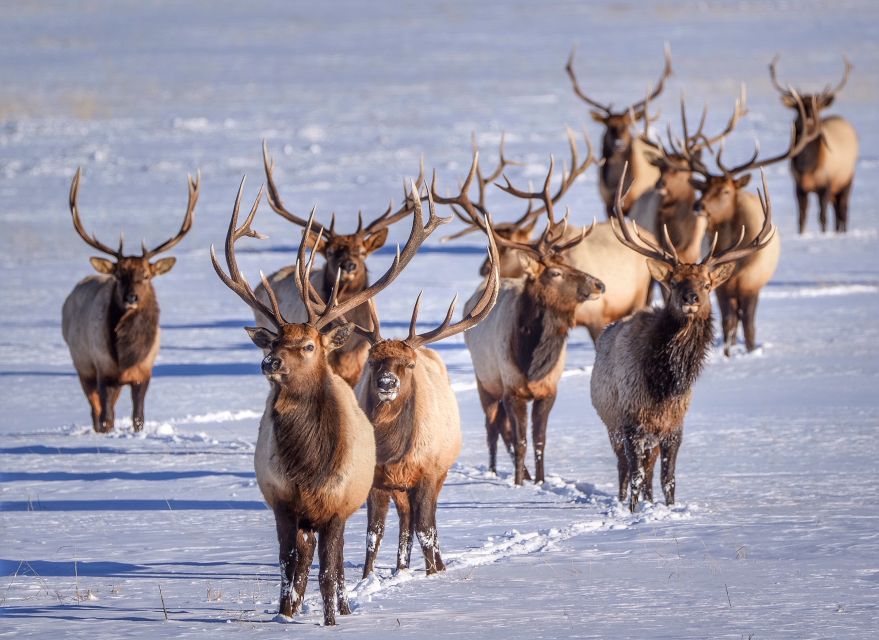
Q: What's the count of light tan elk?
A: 11